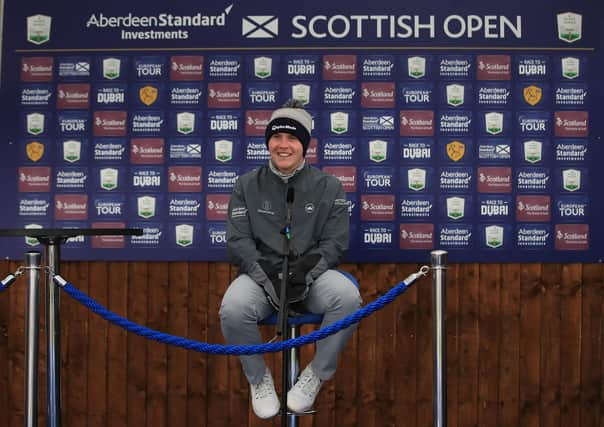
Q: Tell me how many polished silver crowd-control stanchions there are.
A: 2